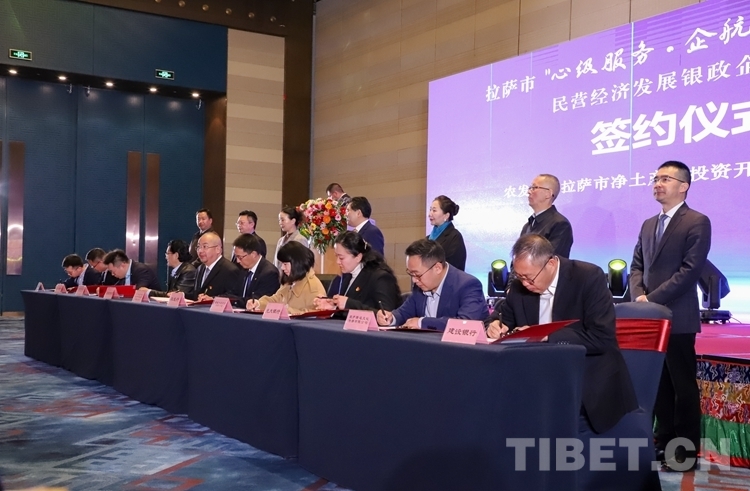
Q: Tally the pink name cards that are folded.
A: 10